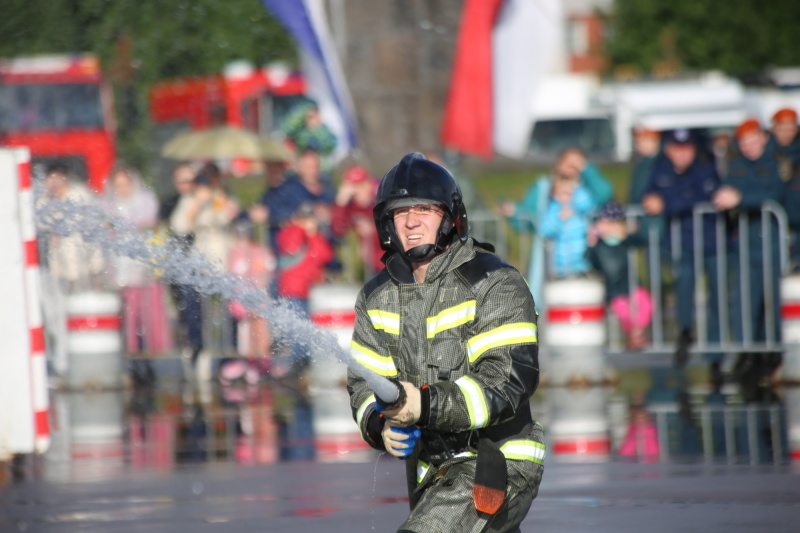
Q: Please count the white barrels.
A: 4